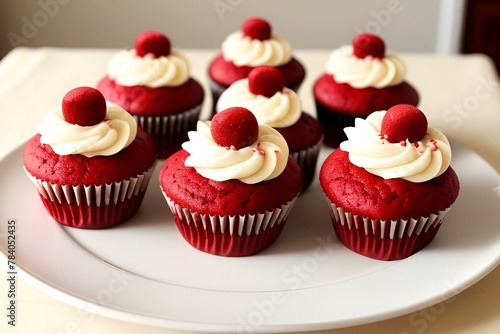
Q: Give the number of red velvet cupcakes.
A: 7